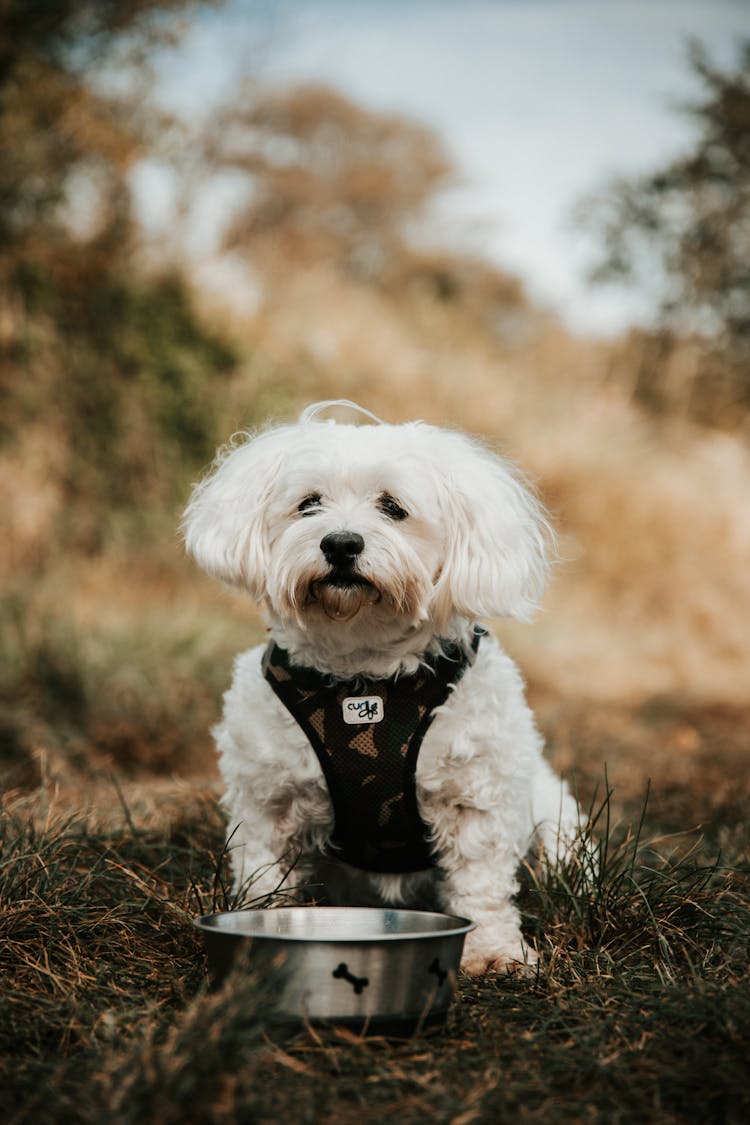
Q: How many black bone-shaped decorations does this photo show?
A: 2